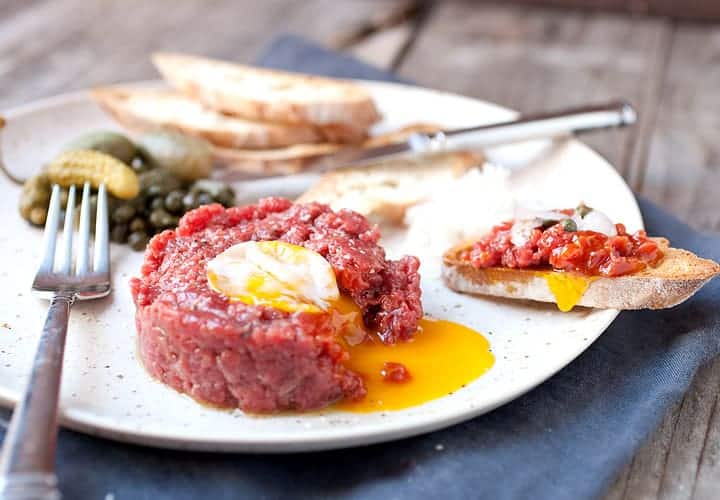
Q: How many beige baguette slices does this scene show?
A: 5